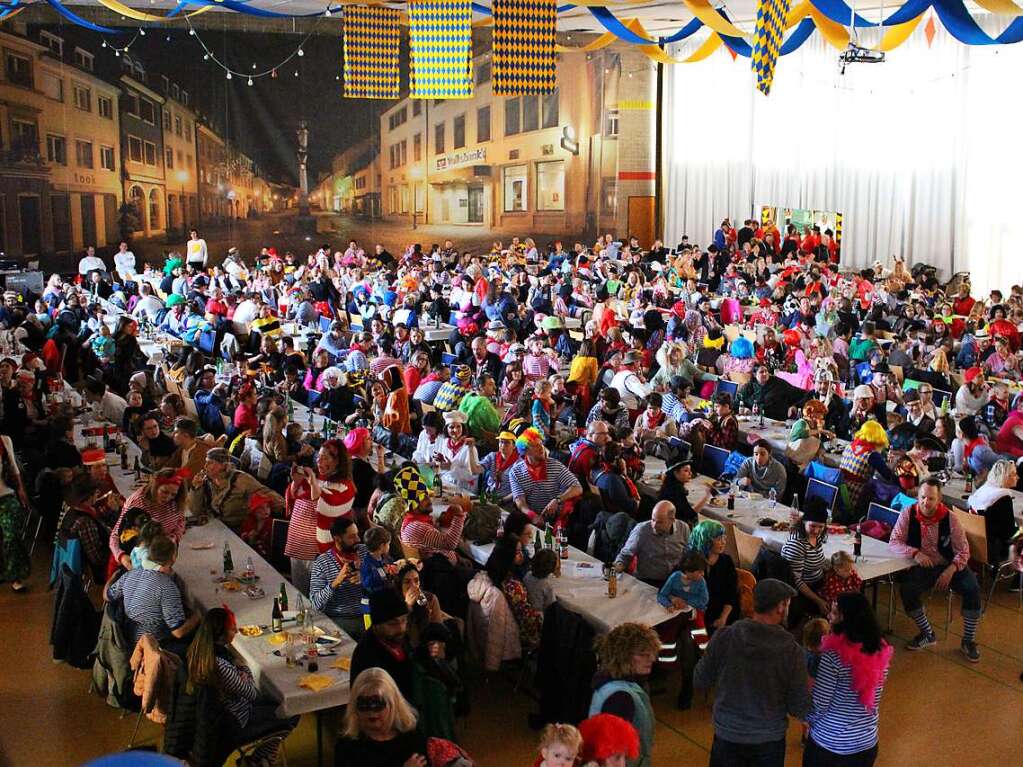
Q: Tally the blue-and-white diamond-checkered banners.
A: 0